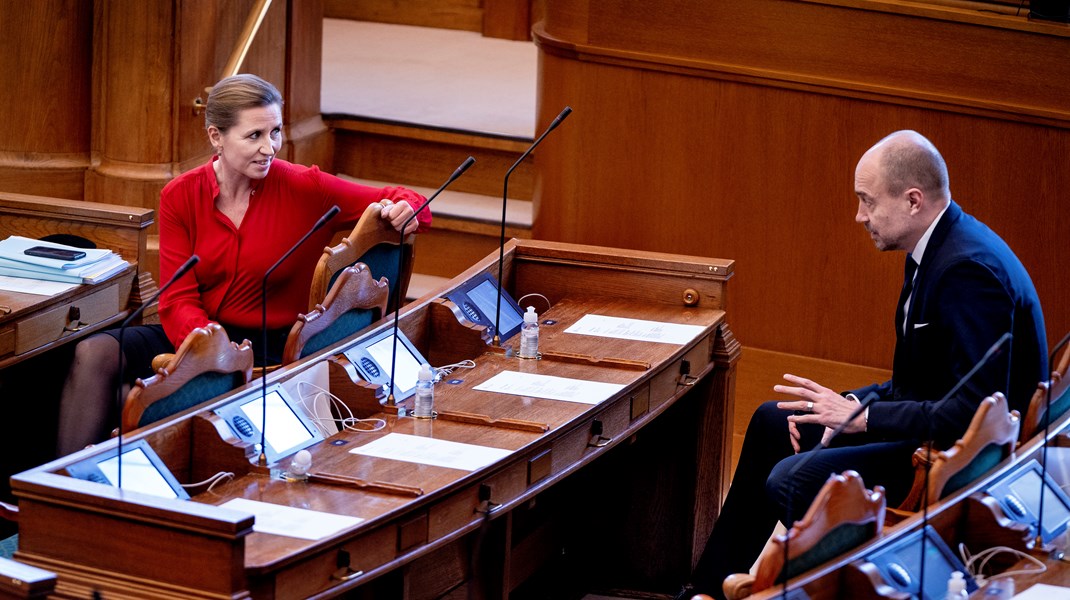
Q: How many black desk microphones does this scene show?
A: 7